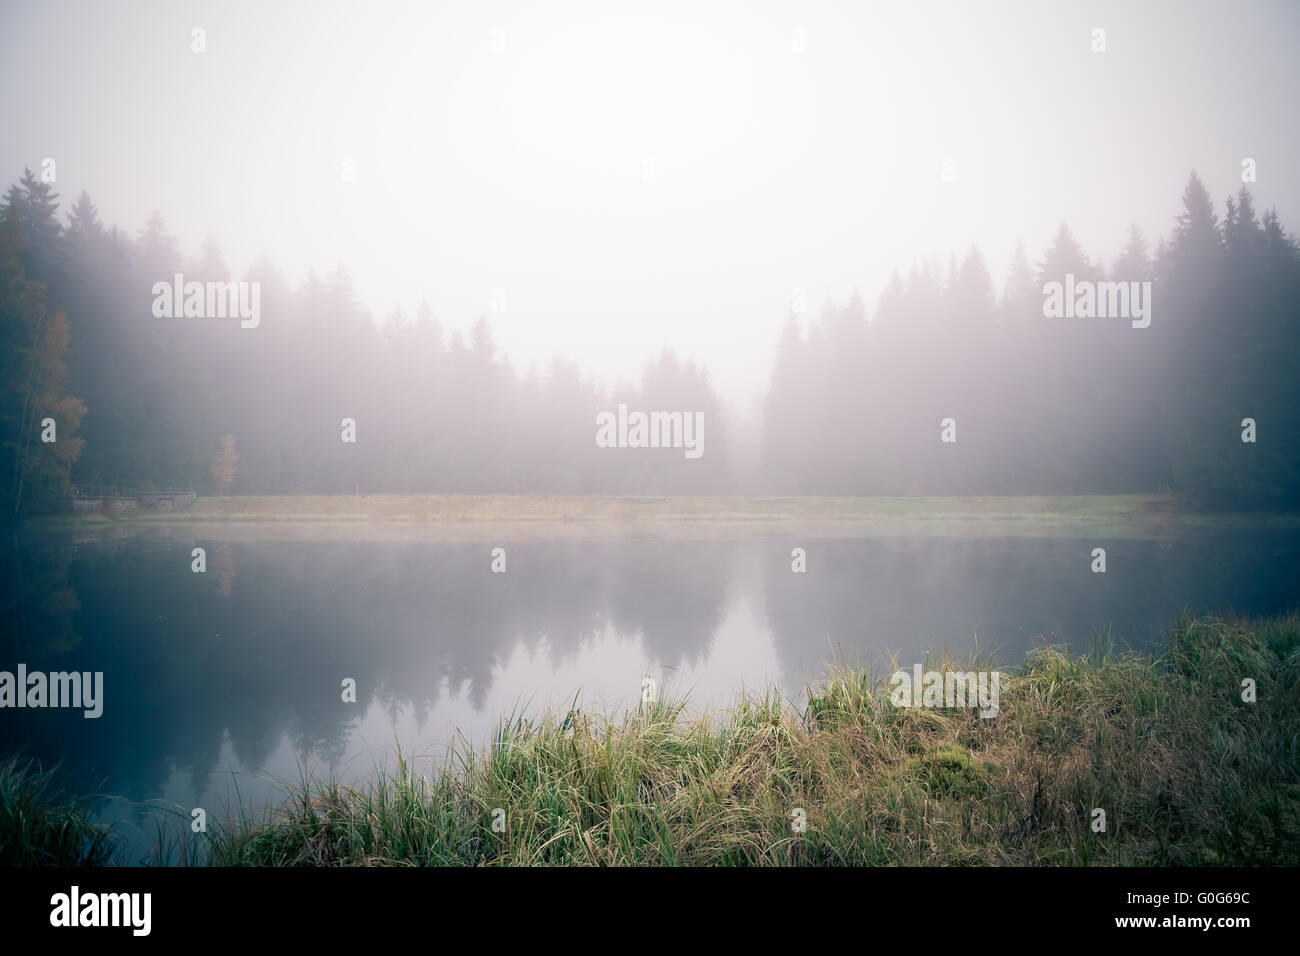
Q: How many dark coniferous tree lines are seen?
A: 2